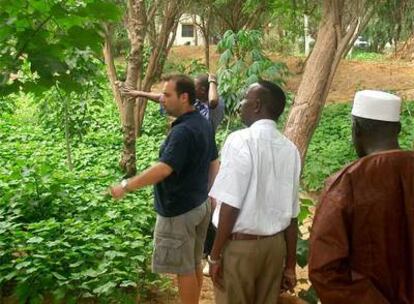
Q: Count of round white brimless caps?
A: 1